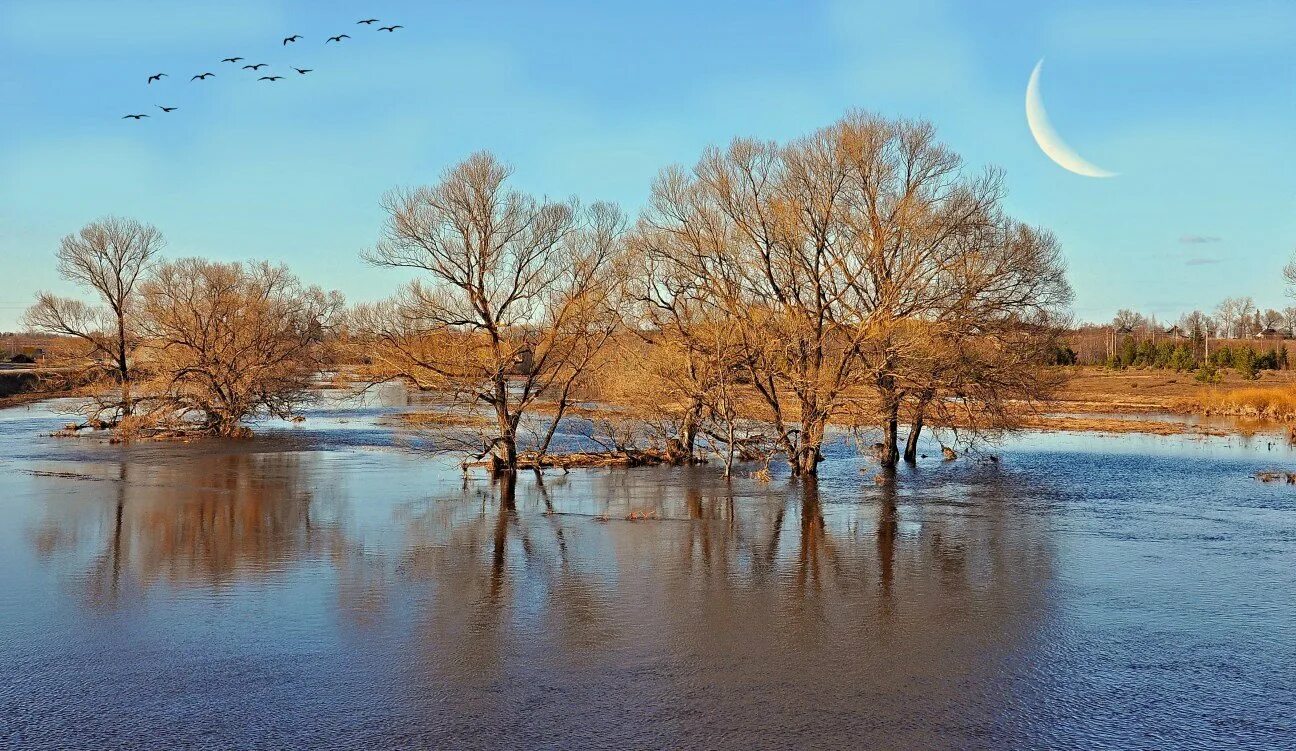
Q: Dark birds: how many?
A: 12